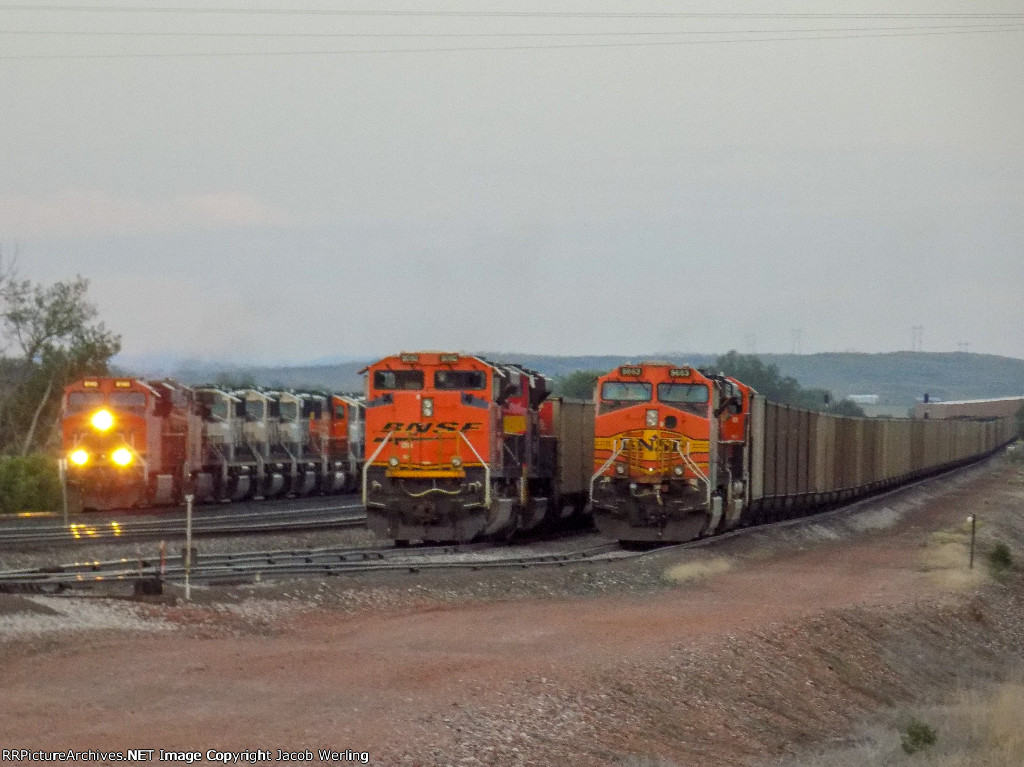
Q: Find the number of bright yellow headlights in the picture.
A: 3